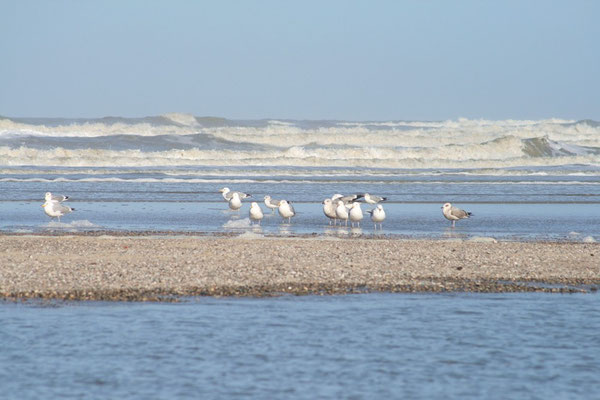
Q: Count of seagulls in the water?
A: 14